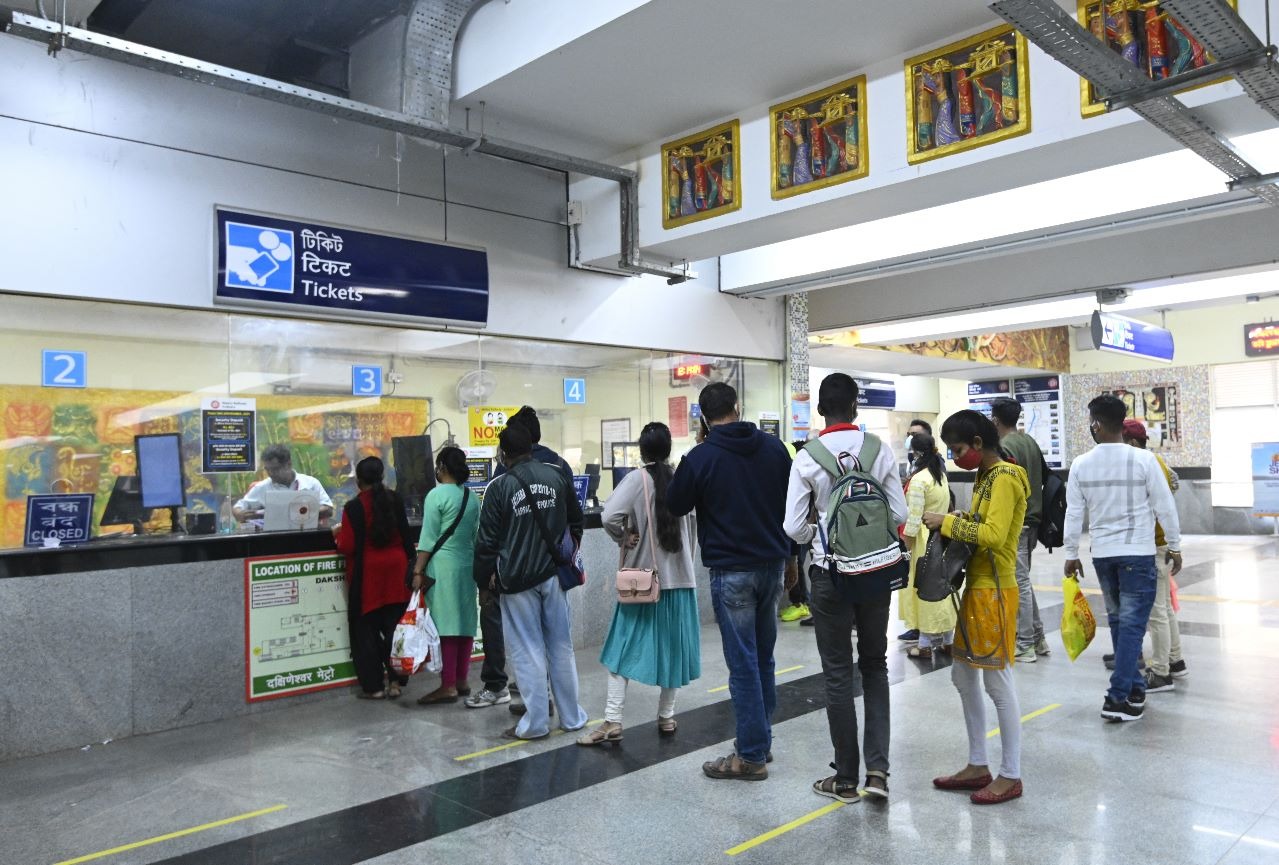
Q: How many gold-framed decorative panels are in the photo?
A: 4